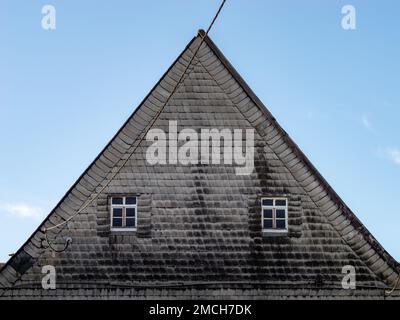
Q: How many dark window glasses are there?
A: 12